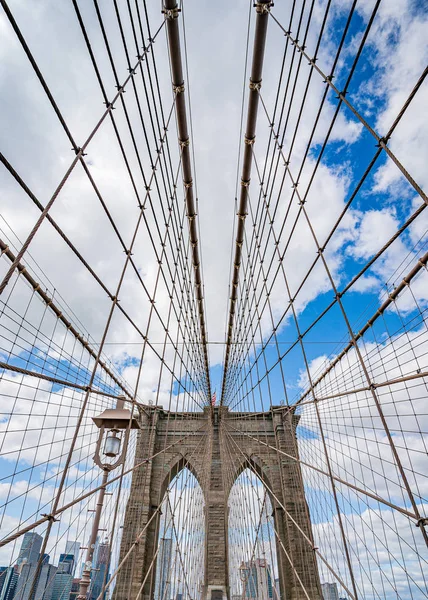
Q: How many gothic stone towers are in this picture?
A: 1